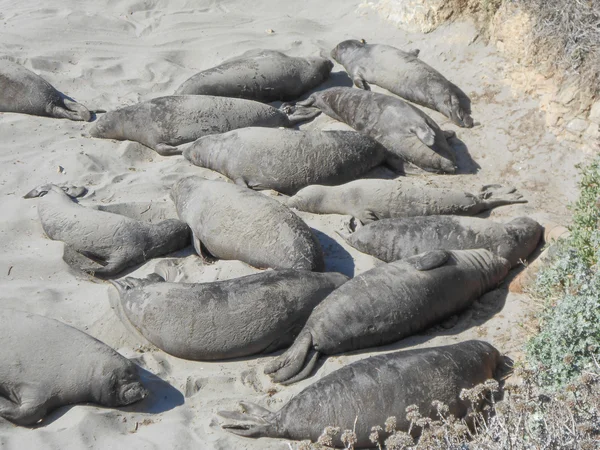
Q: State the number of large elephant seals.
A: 14